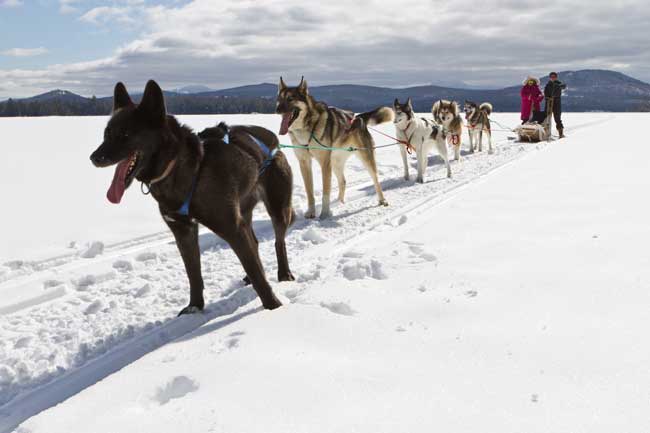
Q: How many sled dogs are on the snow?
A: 5